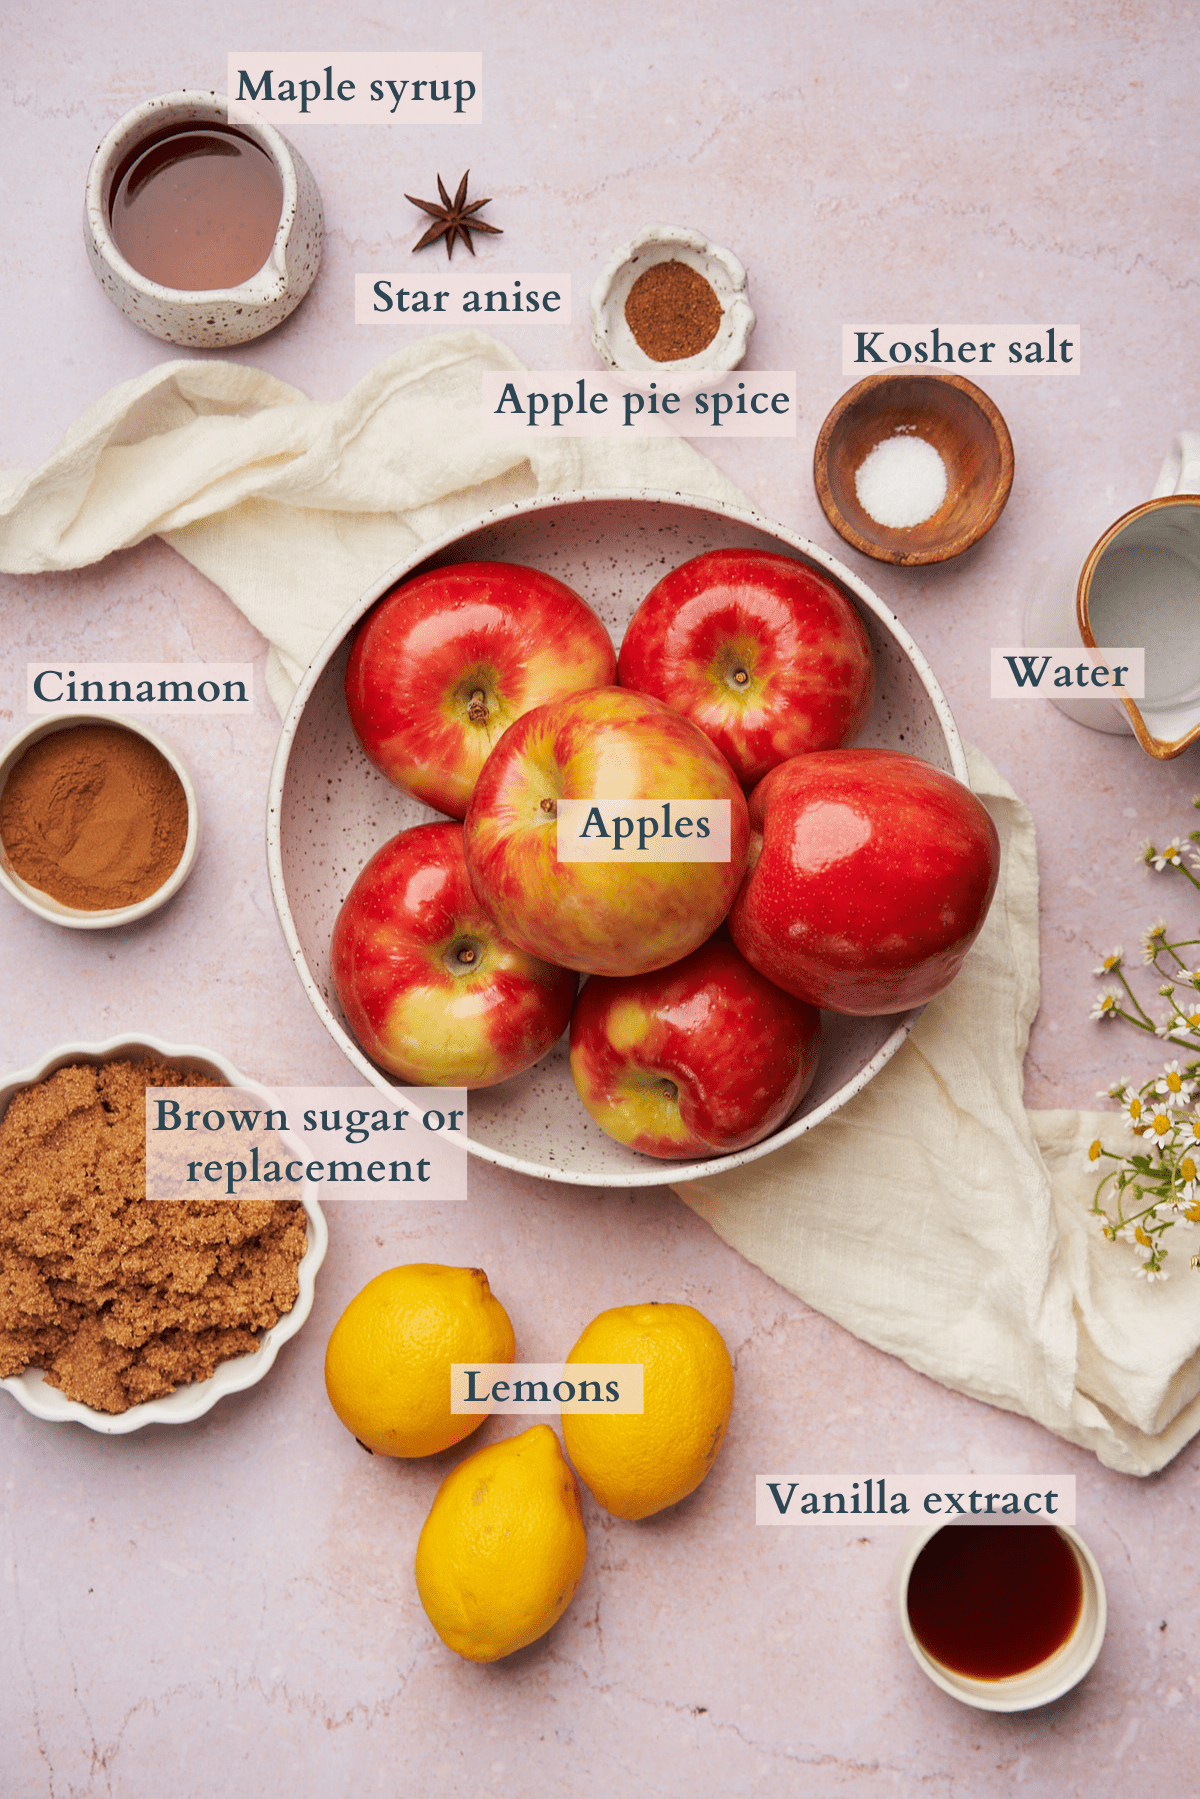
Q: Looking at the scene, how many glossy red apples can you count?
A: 6